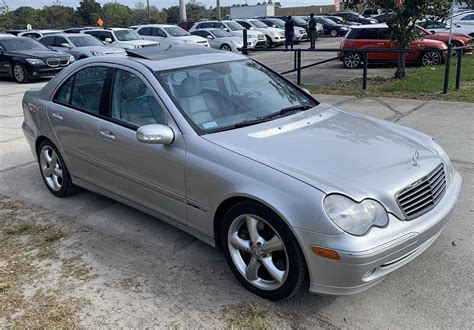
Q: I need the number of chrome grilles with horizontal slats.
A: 1